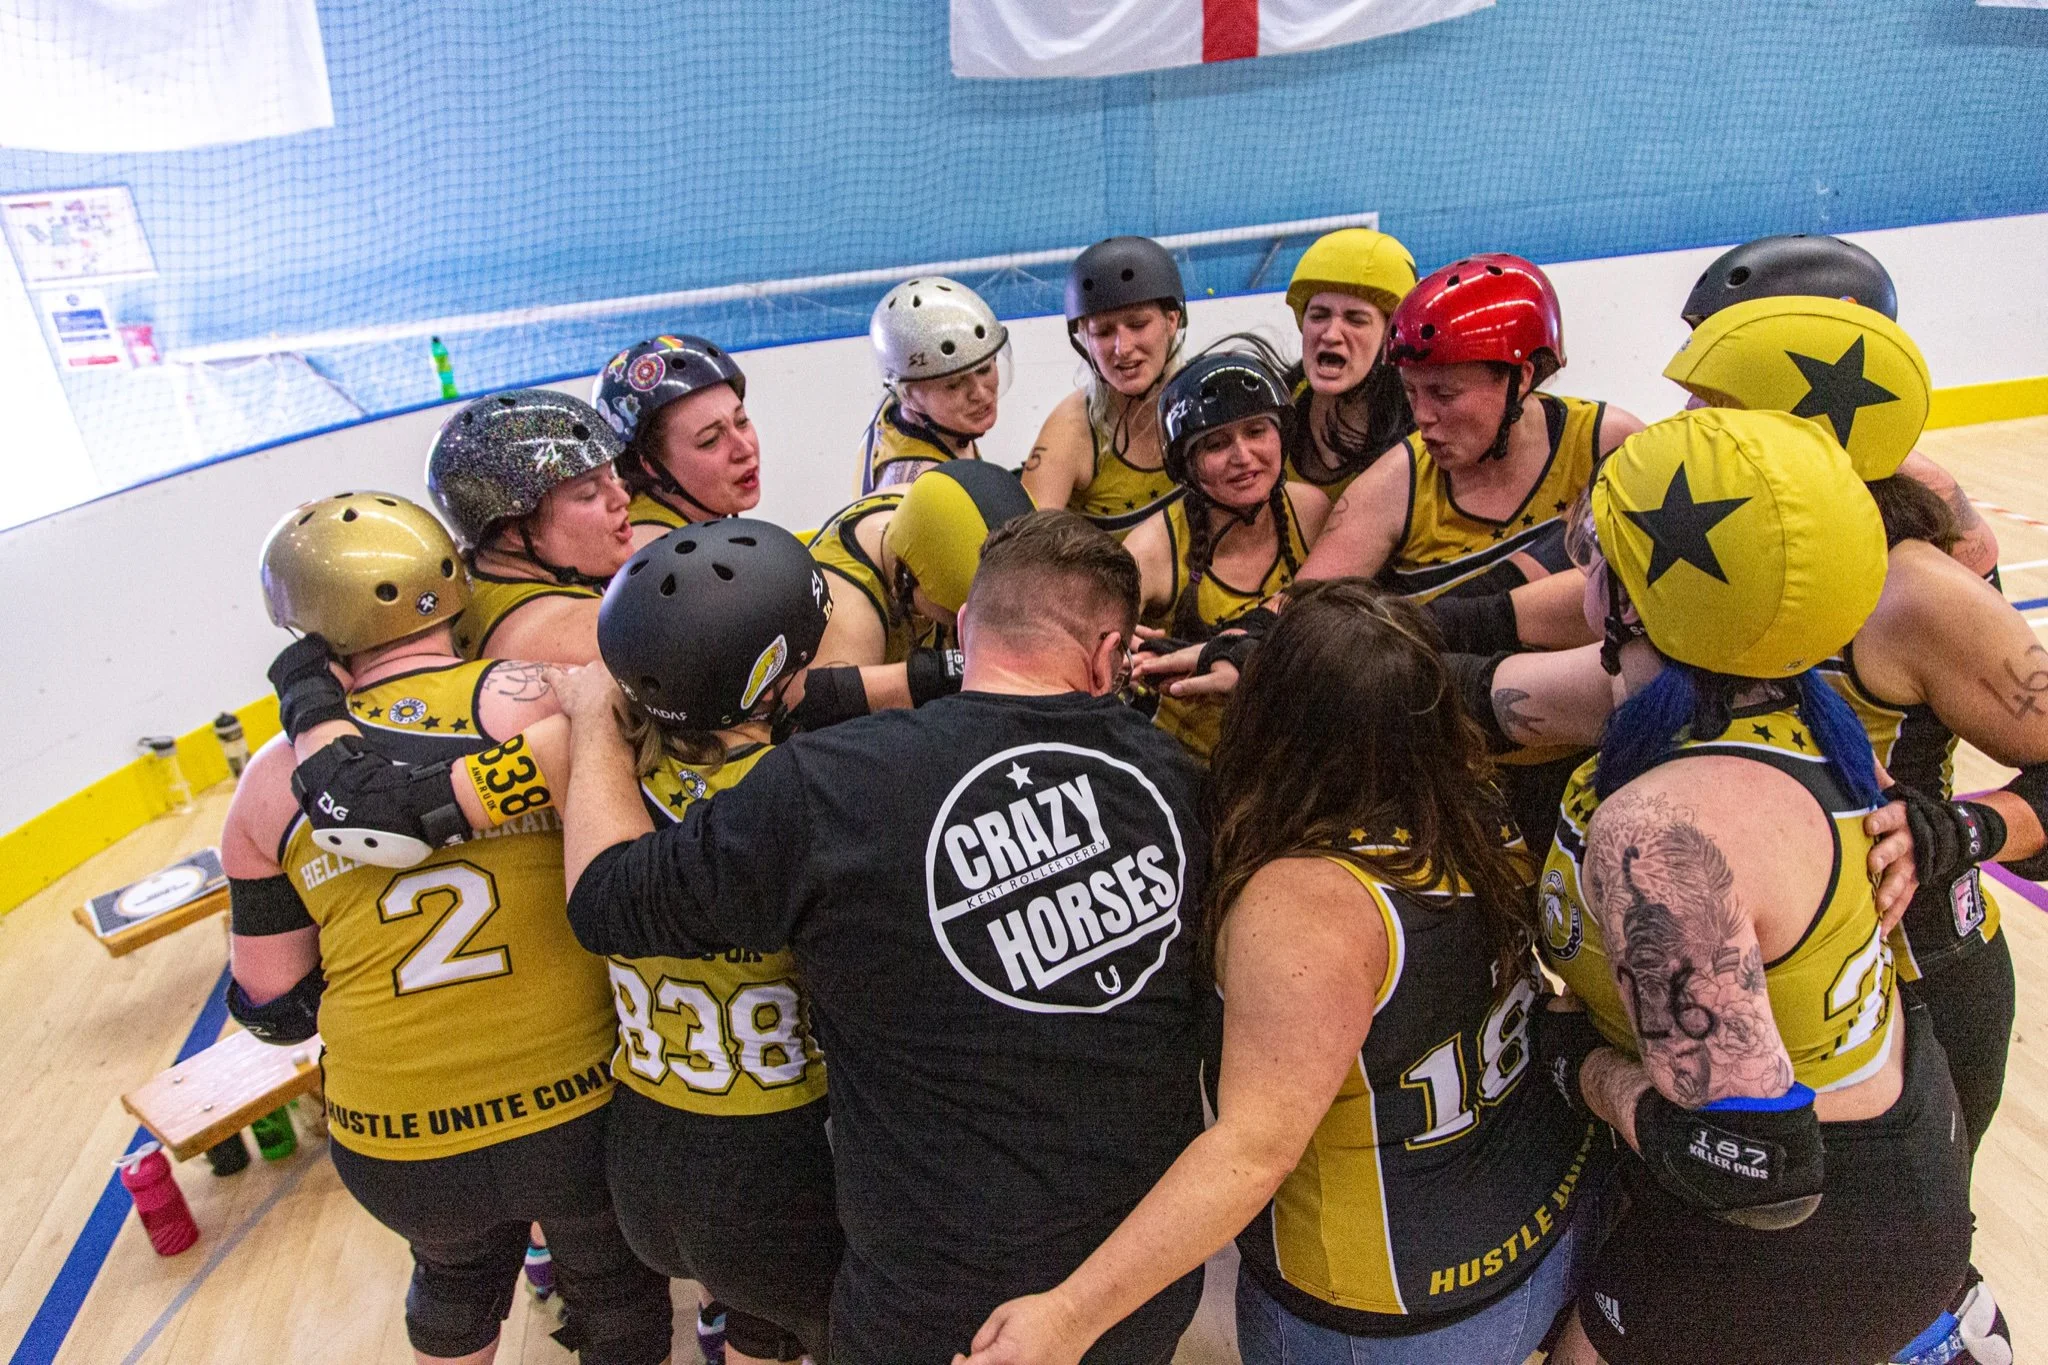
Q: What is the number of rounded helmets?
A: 13